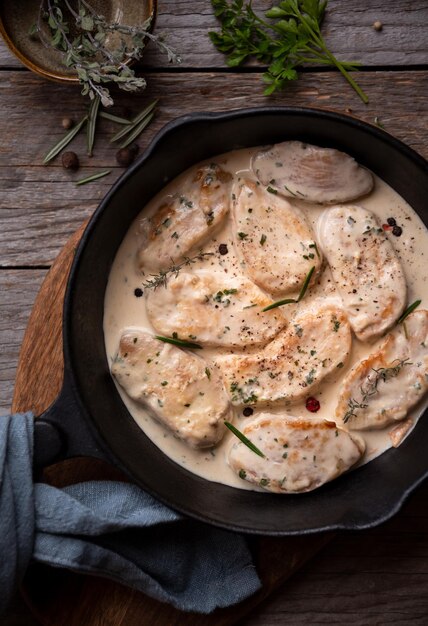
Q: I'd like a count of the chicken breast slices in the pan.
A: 9